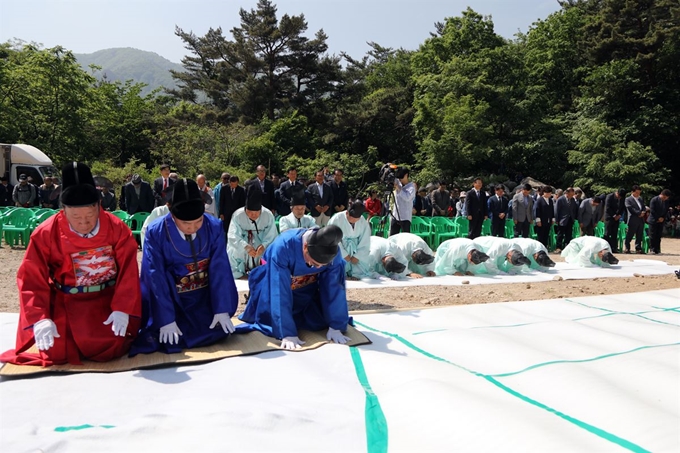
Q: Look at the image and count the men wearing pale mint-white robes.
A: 10